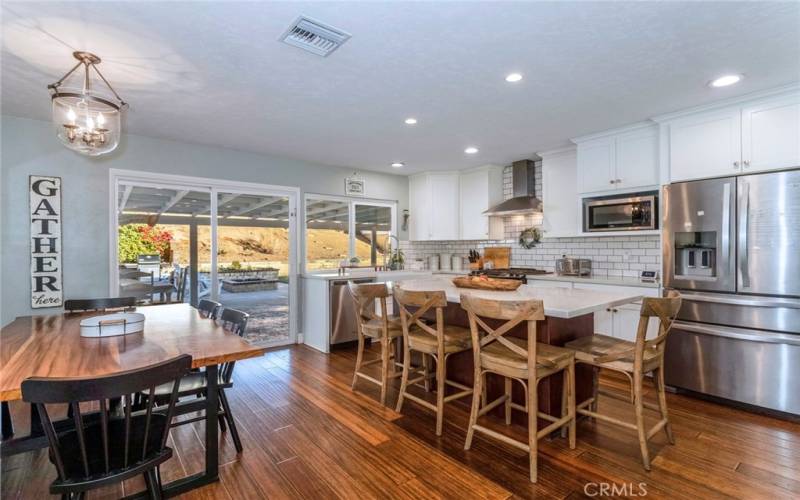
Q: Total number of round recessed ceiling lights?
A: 5